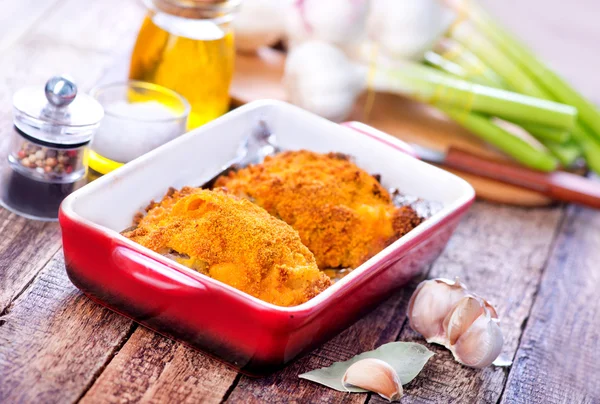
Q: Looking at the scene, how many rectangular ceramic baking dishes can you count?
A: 1